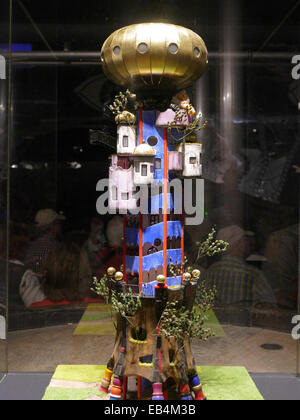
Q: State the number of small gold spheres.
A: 5